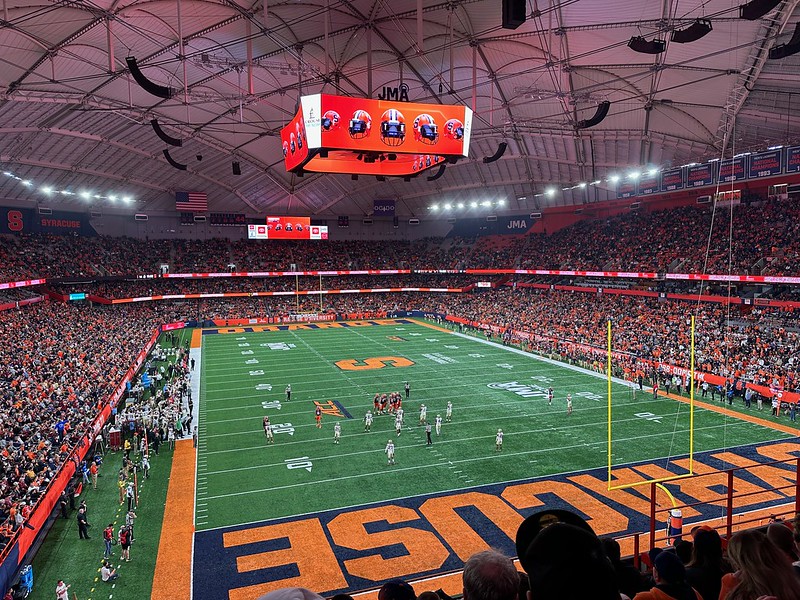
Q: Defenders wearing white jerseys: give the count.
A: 11